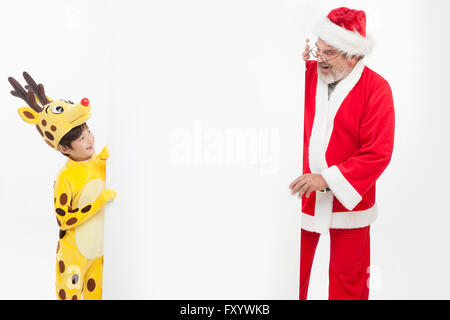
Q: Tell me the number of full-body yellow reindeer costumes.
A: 1